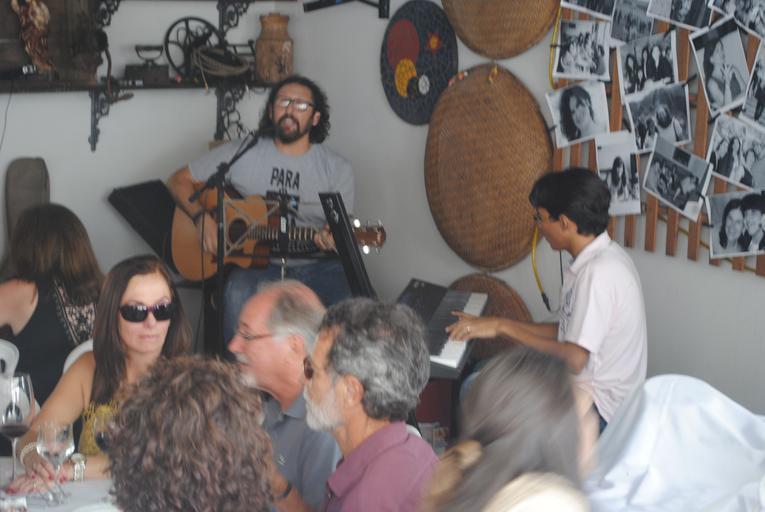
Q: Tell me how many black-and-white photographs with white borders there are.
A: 14